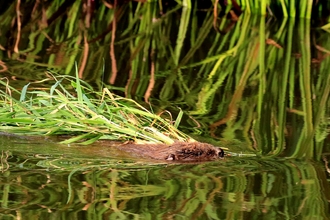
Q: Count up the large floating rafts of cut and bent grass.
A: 1